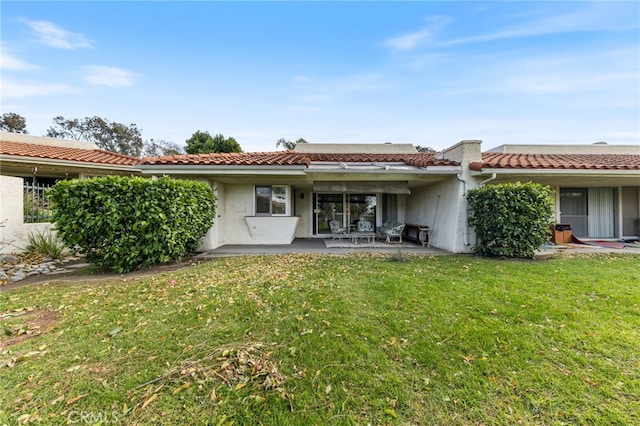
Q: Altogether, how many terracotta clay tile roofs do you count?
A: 3